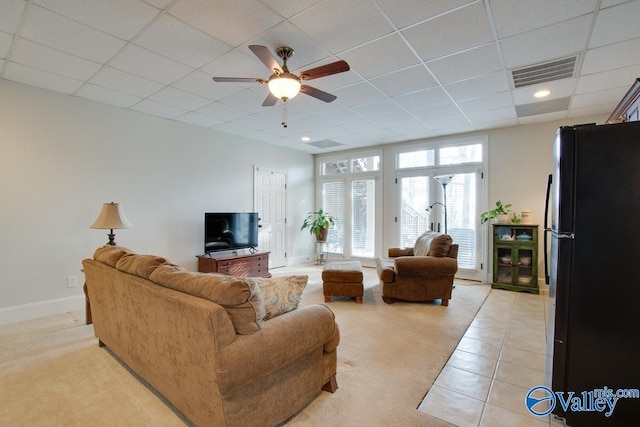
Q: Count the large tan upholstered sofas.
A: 1